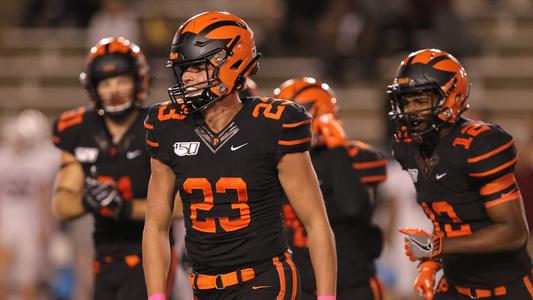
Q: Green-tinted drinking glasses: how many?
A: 0